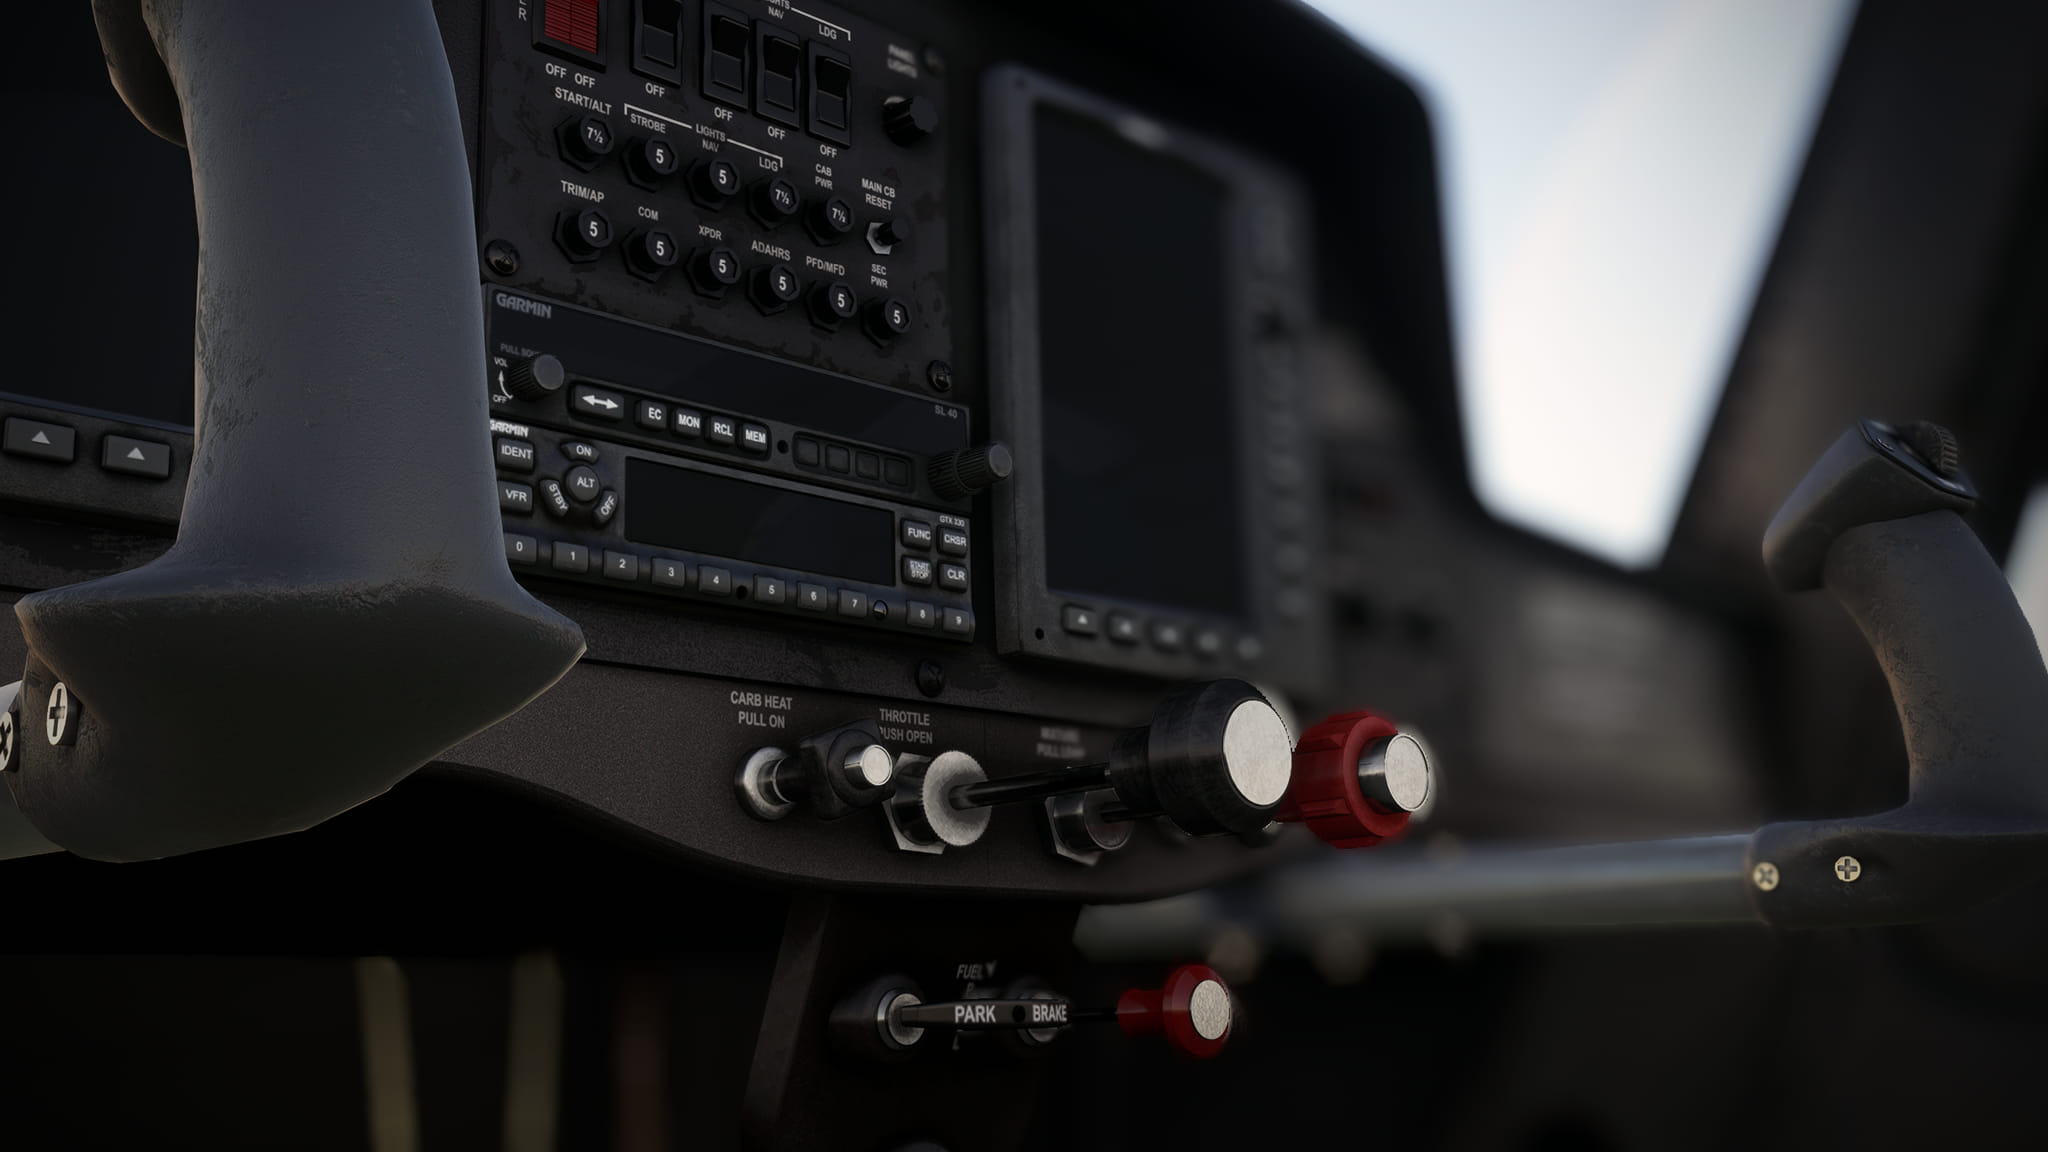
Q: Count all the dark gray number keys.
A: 10